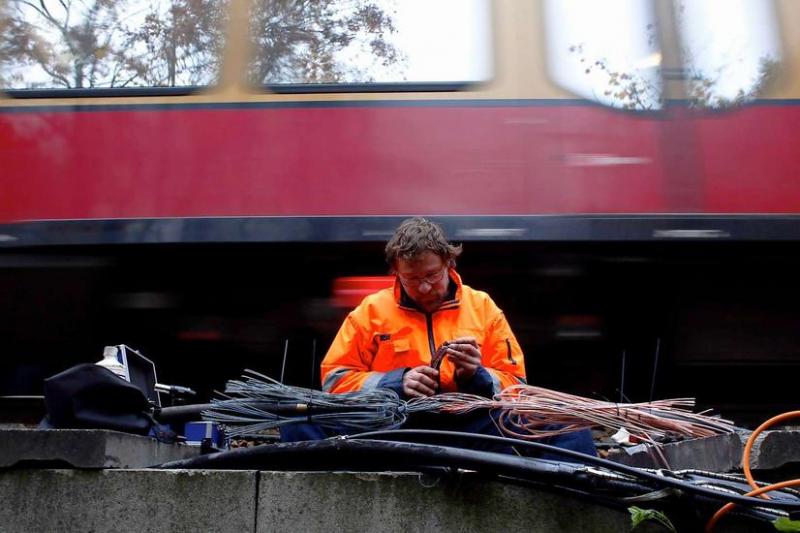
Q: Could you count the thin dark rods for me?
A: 4